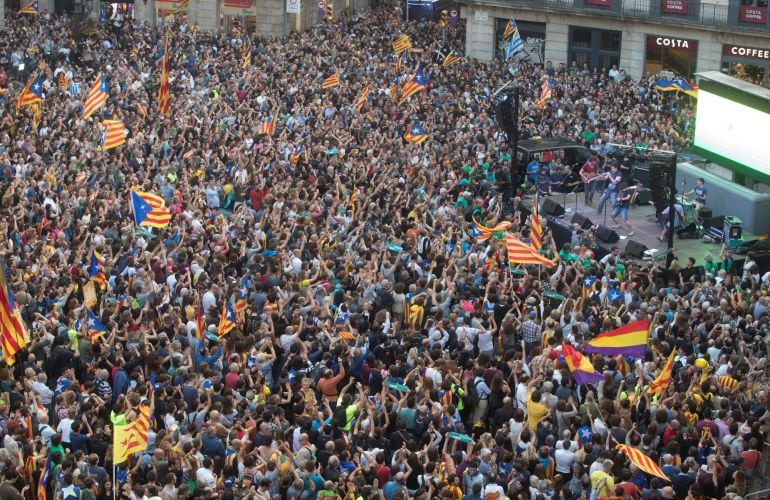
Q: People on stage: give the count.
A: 5